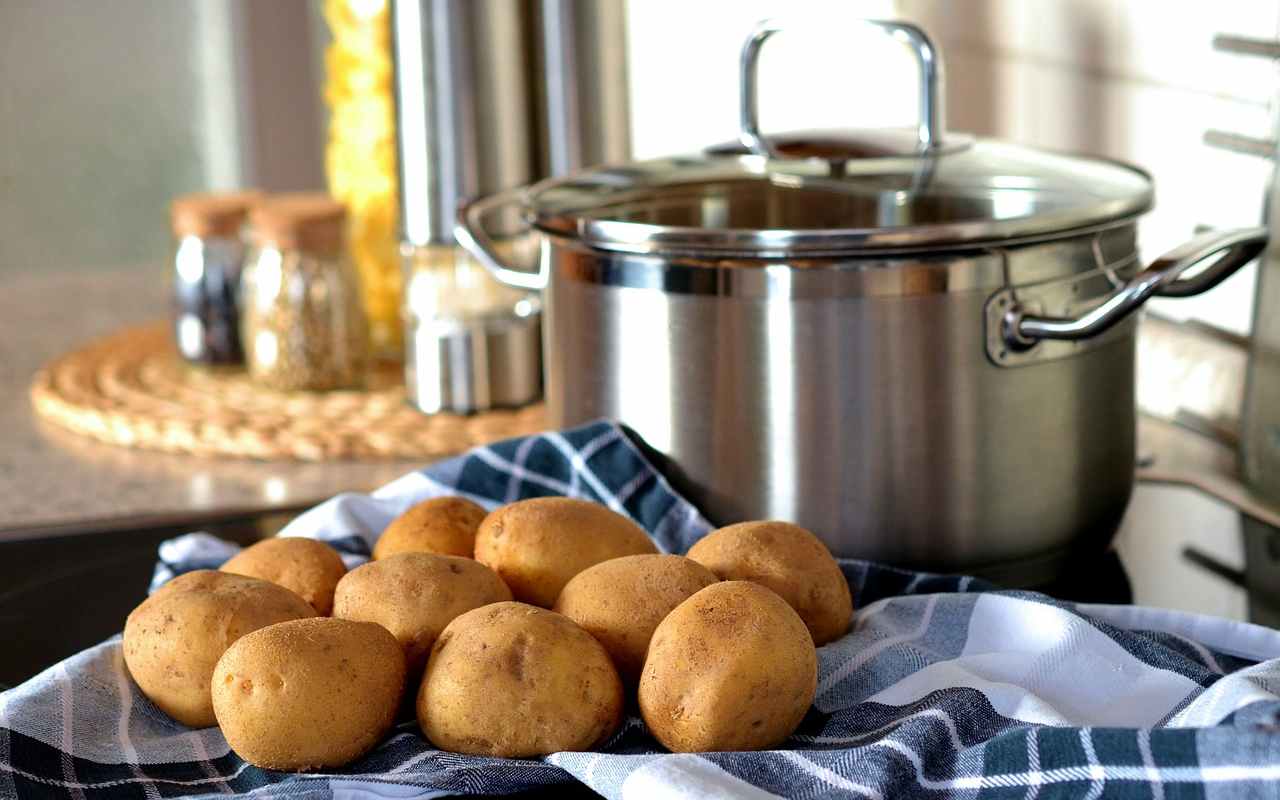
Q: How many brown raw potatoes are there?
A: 10